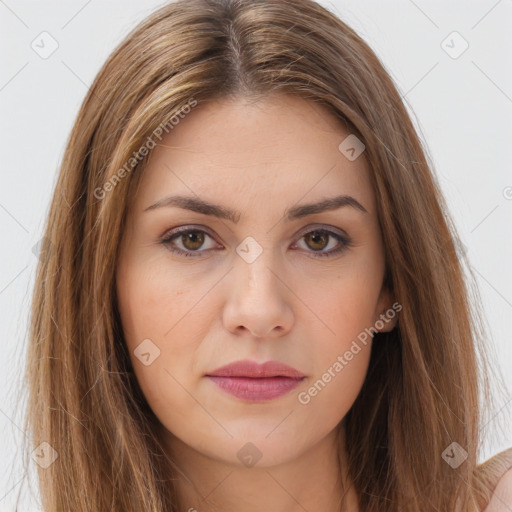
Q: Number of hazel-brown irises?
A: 2